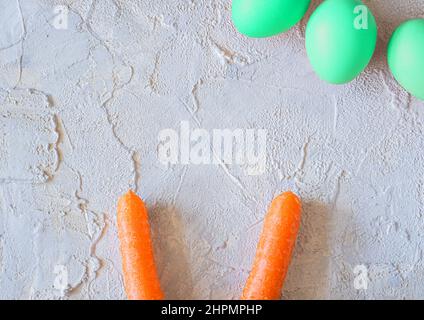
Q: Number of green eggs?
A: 3